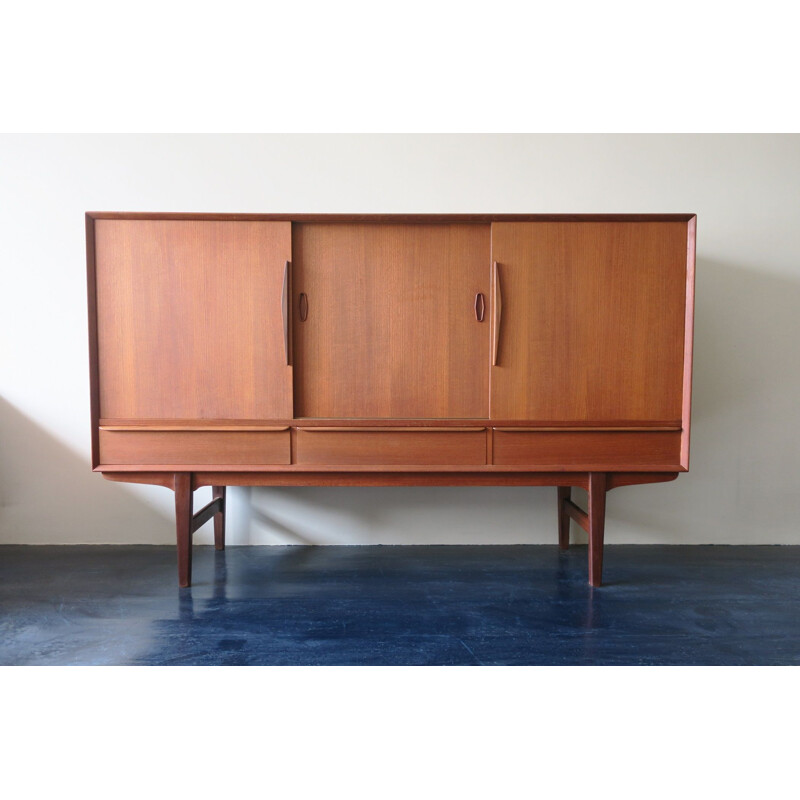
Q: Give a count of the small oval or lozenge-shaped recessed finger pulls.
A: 2